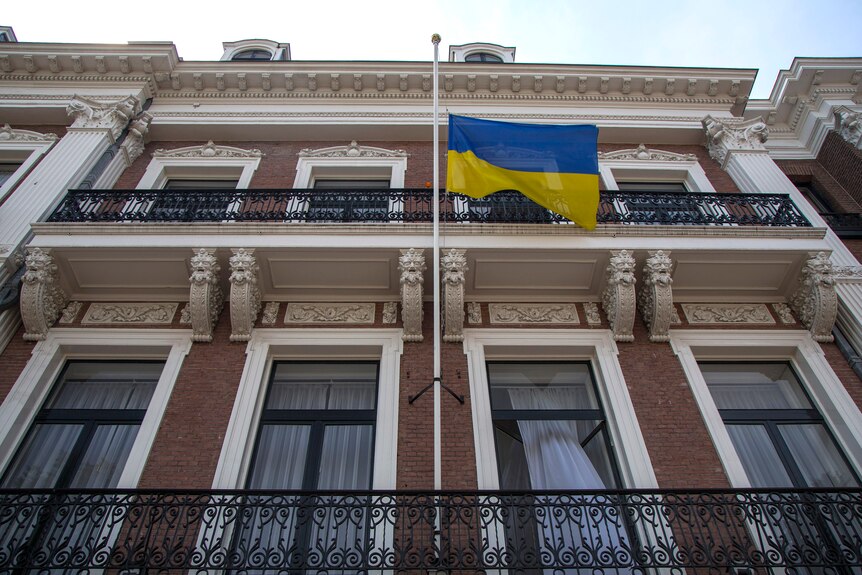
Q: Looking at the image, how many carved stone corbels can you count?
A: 8